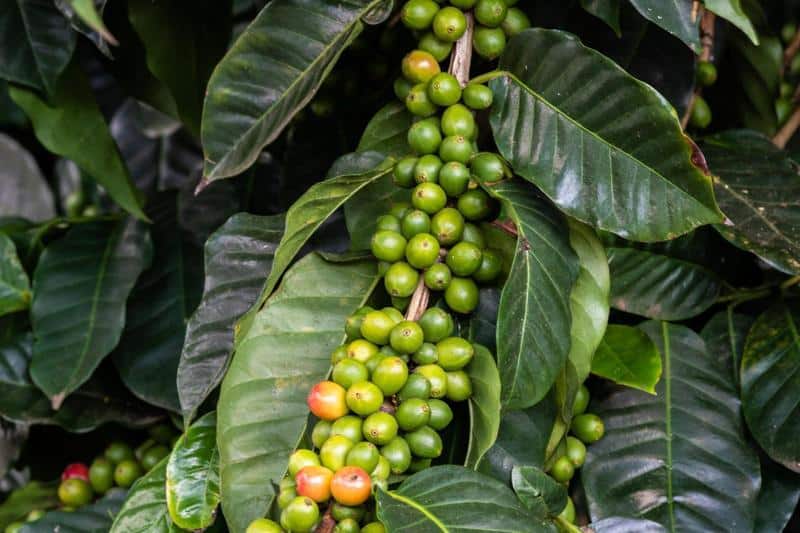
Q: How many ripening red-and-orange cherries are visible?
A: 5